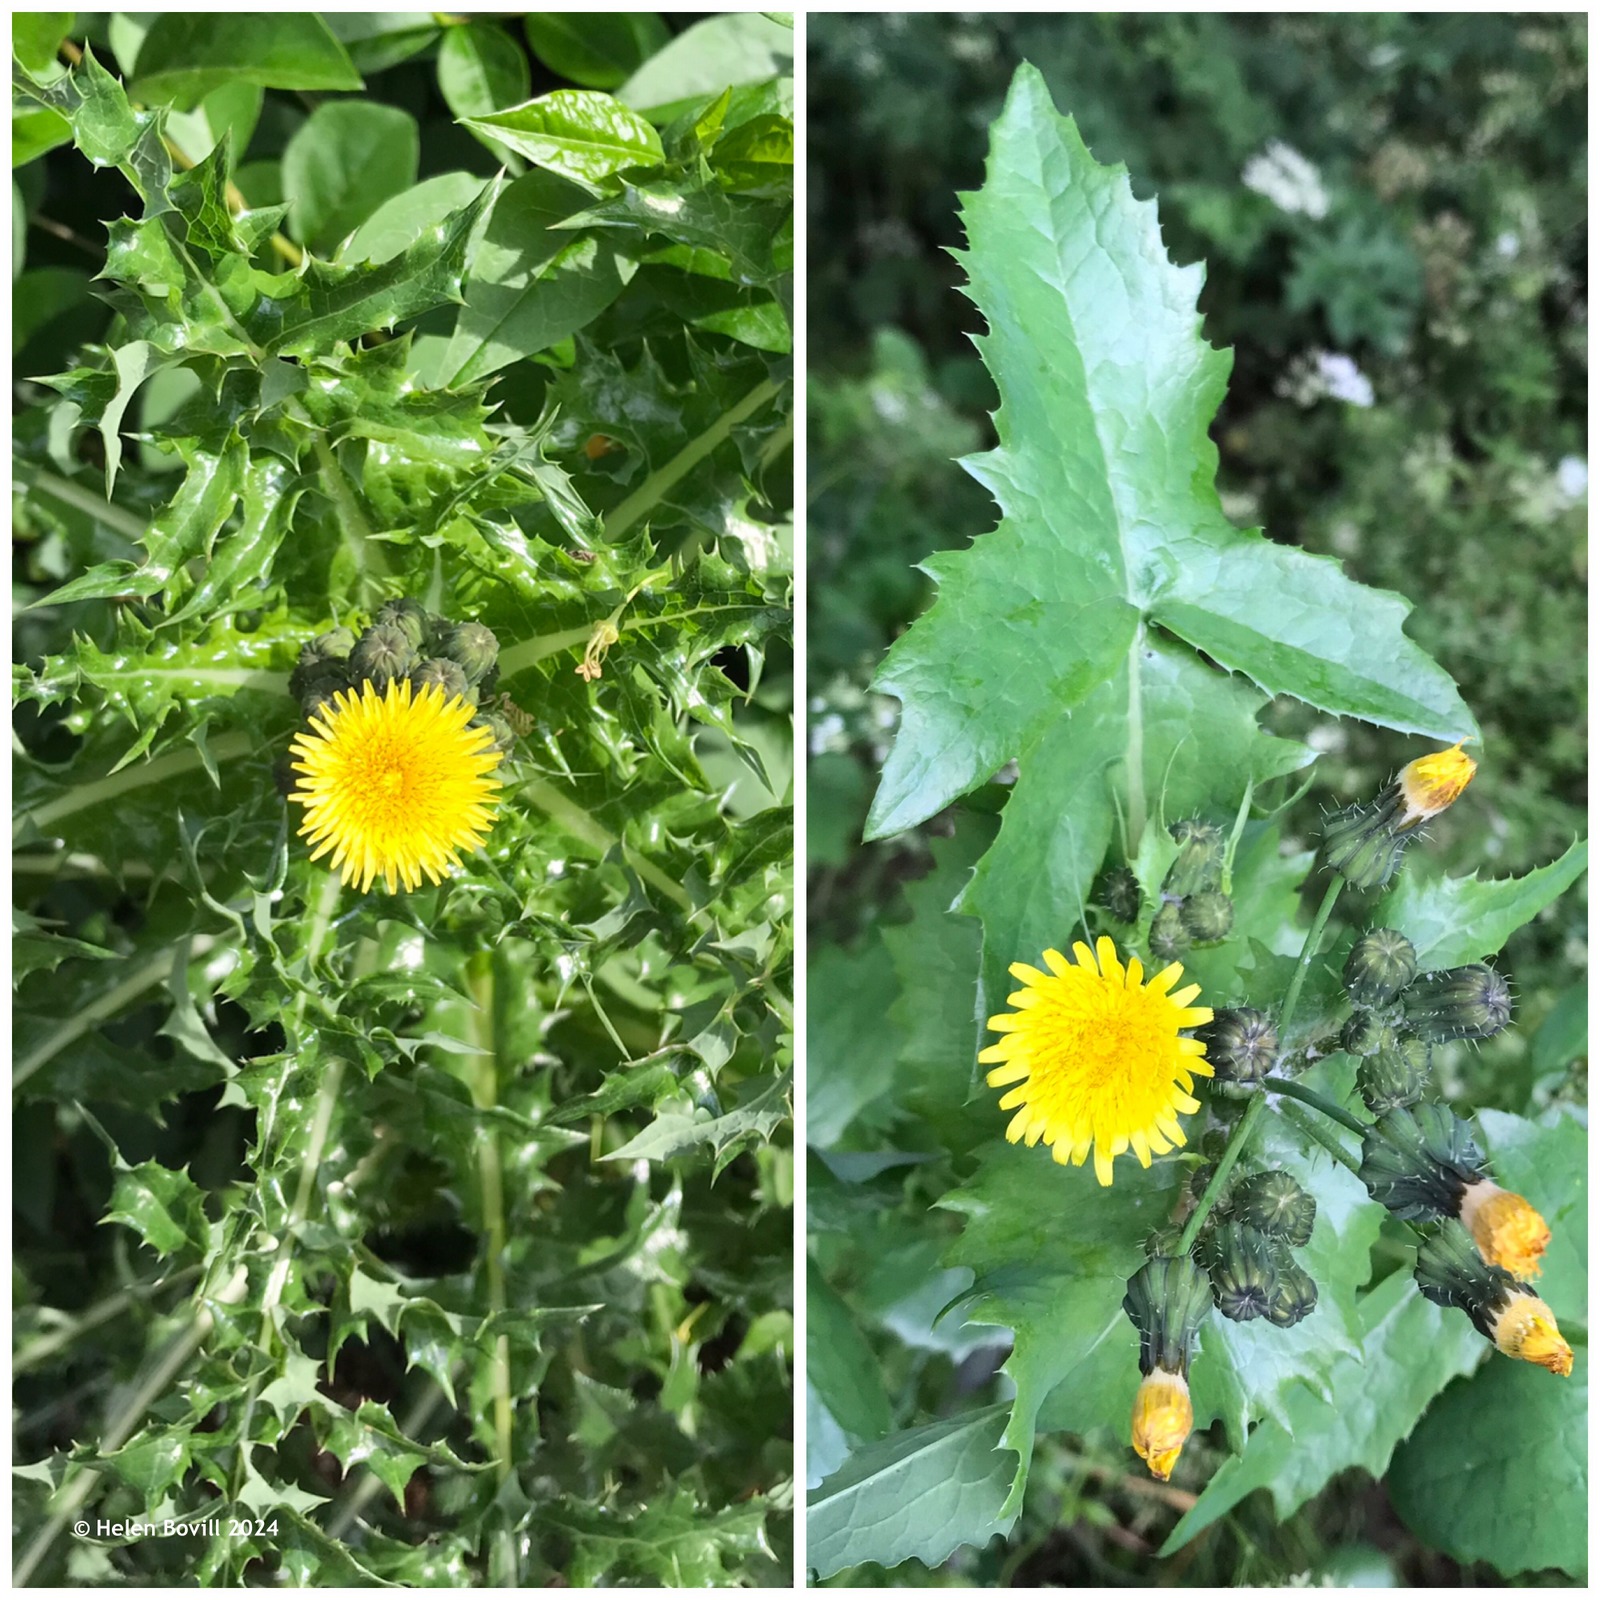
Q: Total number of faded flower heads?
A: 4